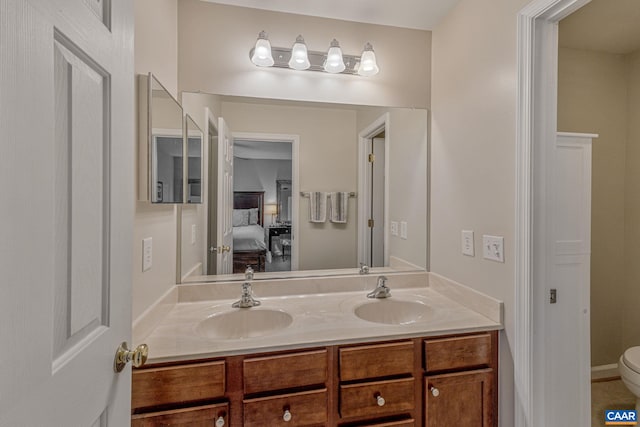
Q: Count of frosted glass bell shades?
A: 4